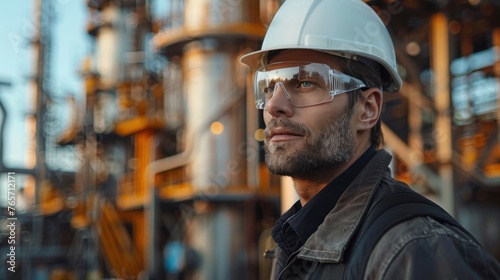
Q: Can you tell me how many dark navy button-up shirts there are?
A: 1